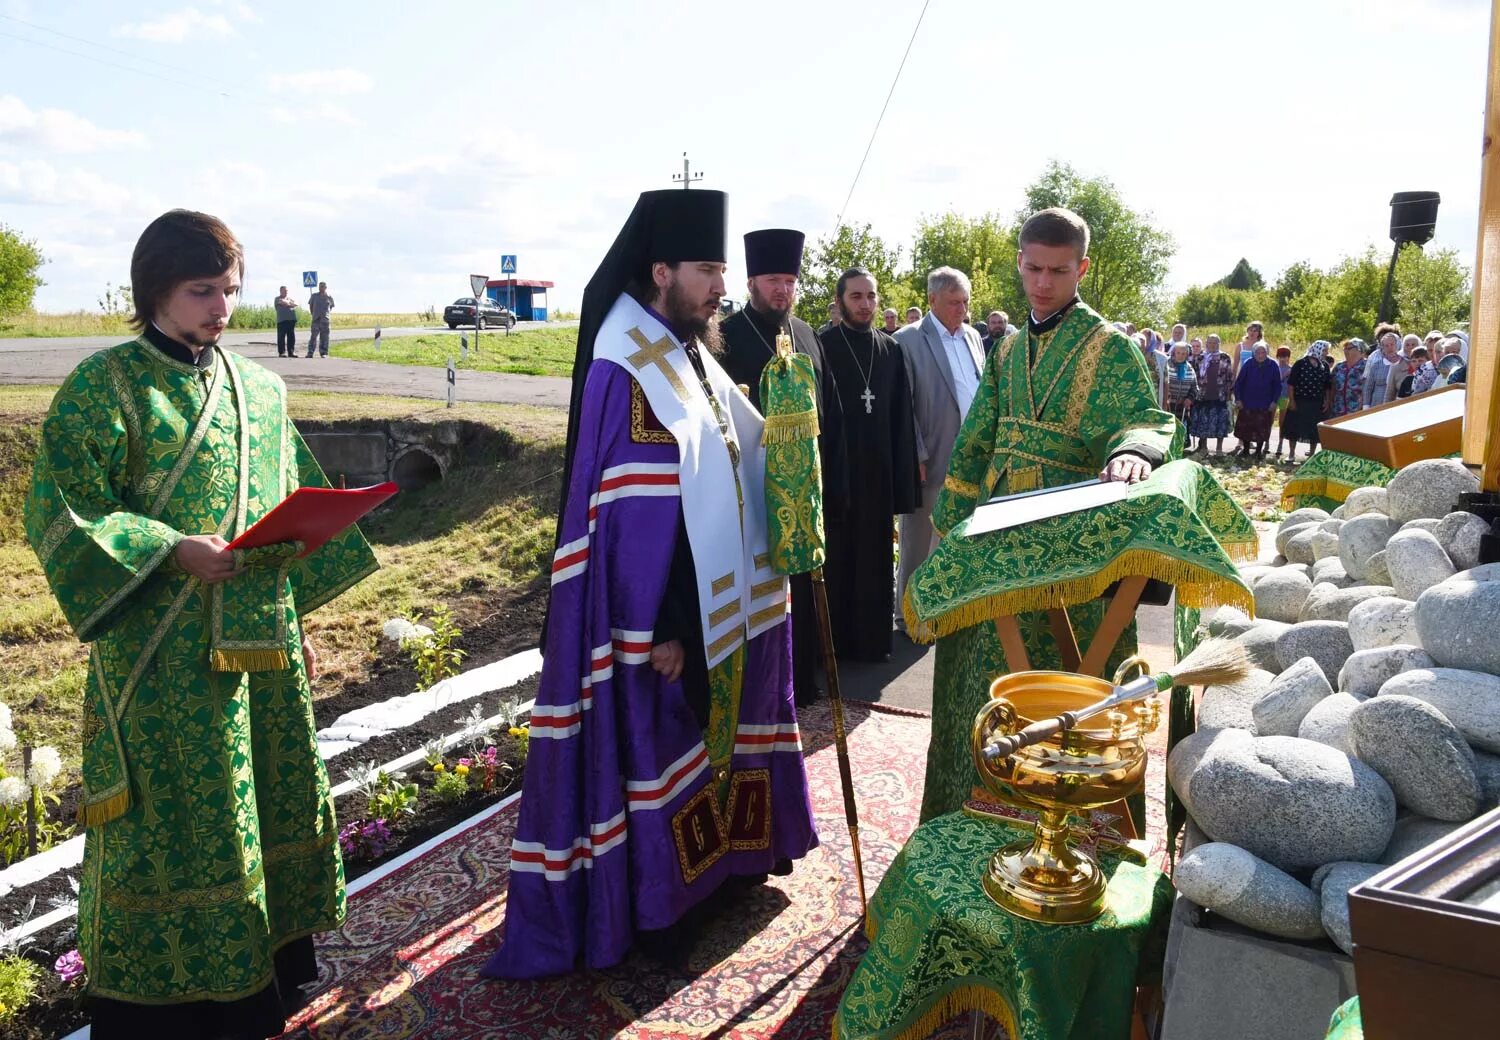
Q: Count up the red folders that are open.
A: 1